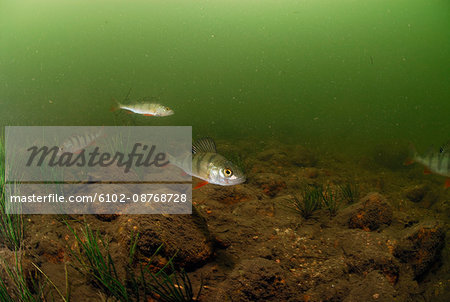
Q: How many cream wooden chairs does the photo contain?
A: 0